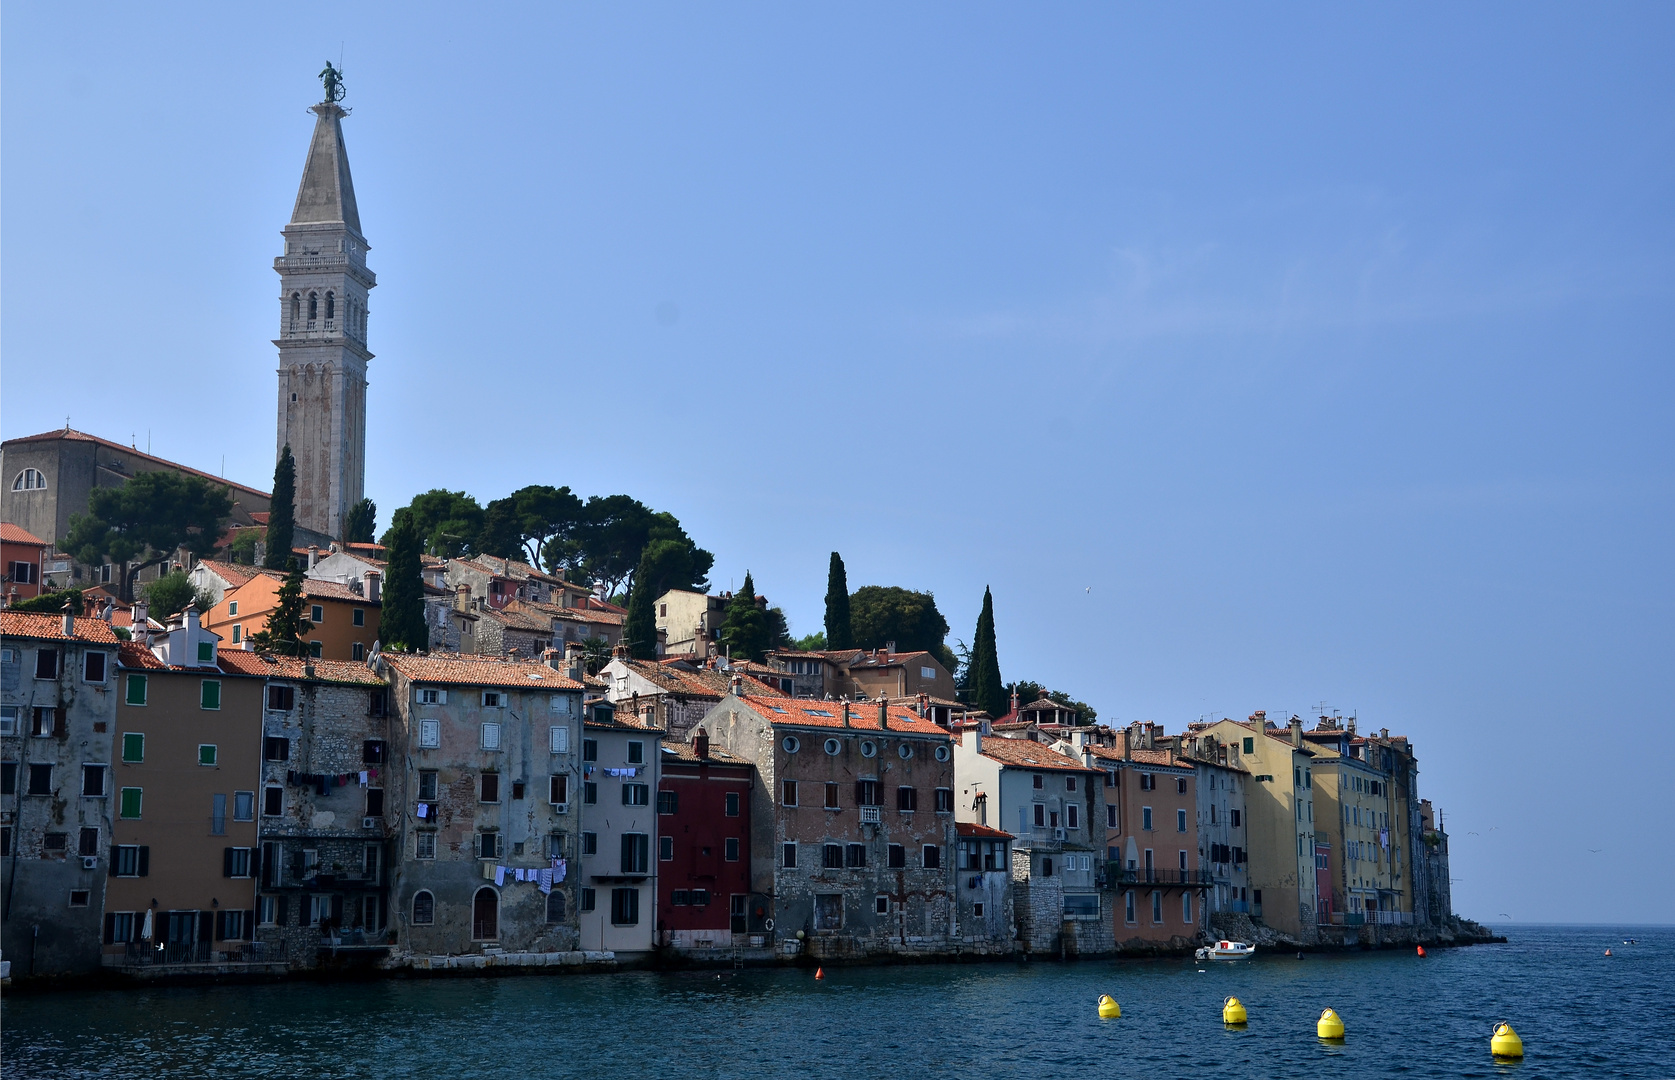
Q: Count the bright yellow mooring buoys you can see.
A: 4